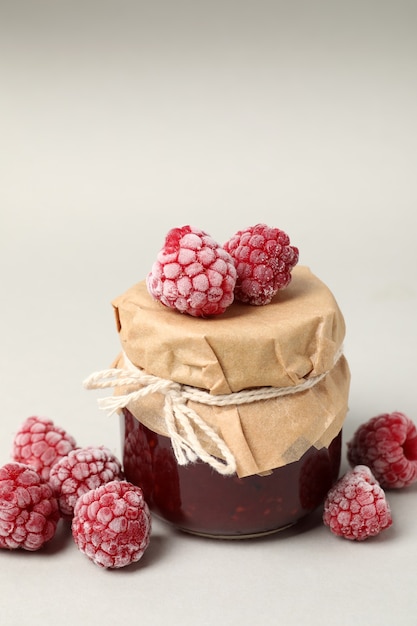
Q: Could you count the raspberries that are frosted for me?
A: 8